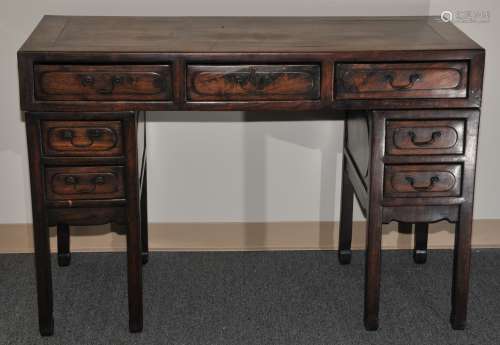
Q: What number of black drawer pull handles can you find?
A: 7